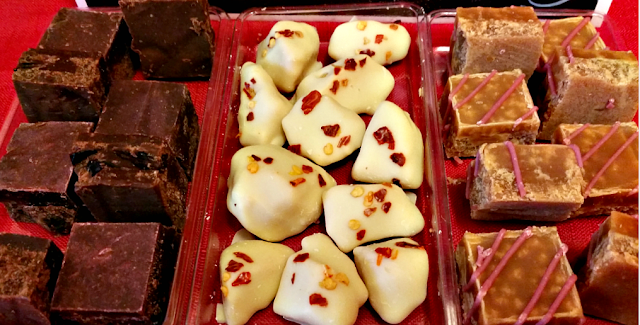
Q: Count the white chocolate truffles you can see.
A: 11